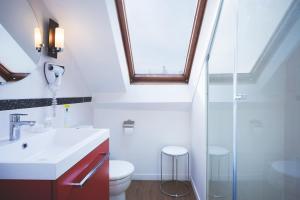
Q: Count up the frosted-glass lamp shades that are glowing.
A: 2